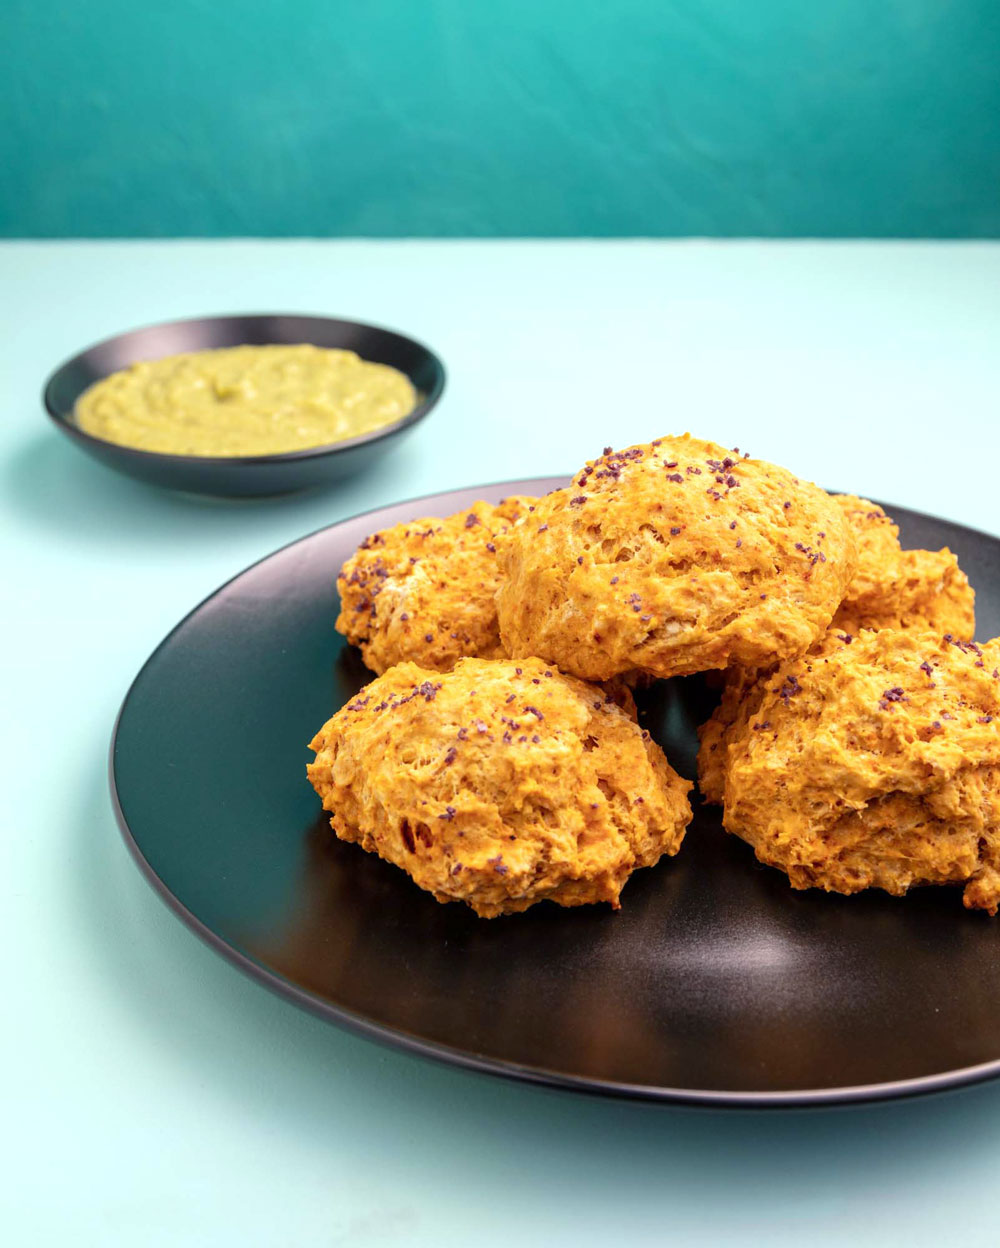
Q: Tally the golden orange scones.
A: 5